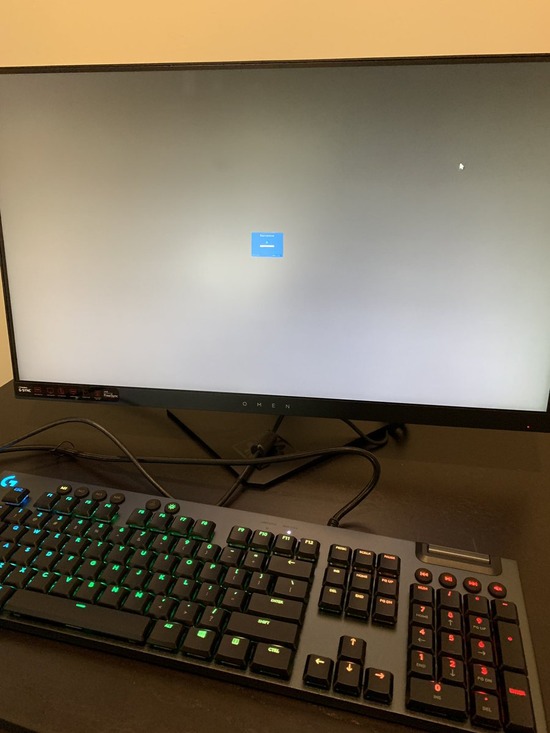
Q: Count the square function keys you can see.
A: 12